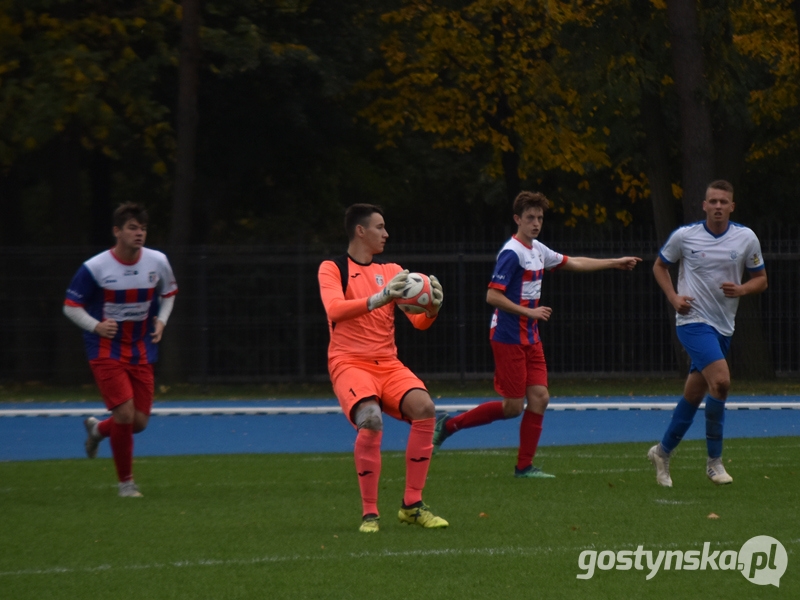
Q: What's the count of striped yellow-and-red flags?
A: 0